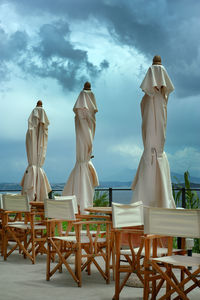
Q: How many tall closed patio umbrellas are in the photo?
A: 3